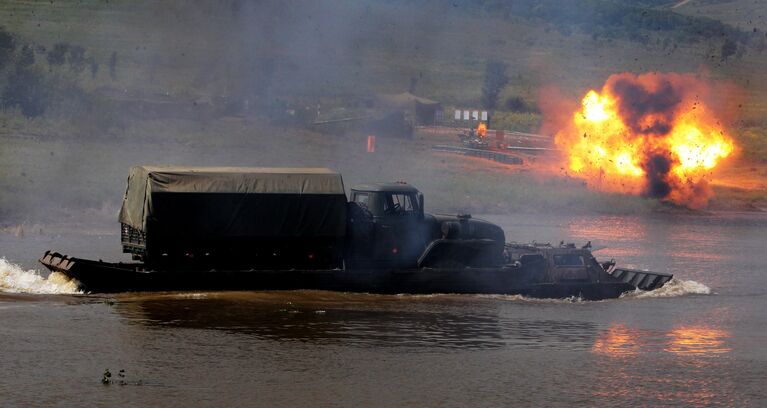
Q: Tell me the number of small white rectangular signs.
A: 4